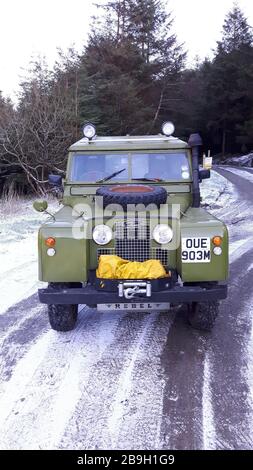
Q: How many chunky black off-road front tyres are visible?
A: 2